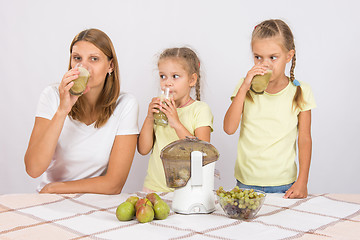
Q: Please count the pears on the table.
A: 6